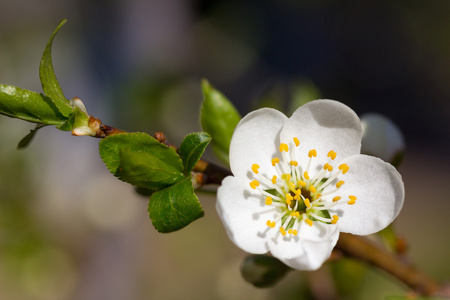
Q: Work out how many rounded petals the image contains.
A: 5